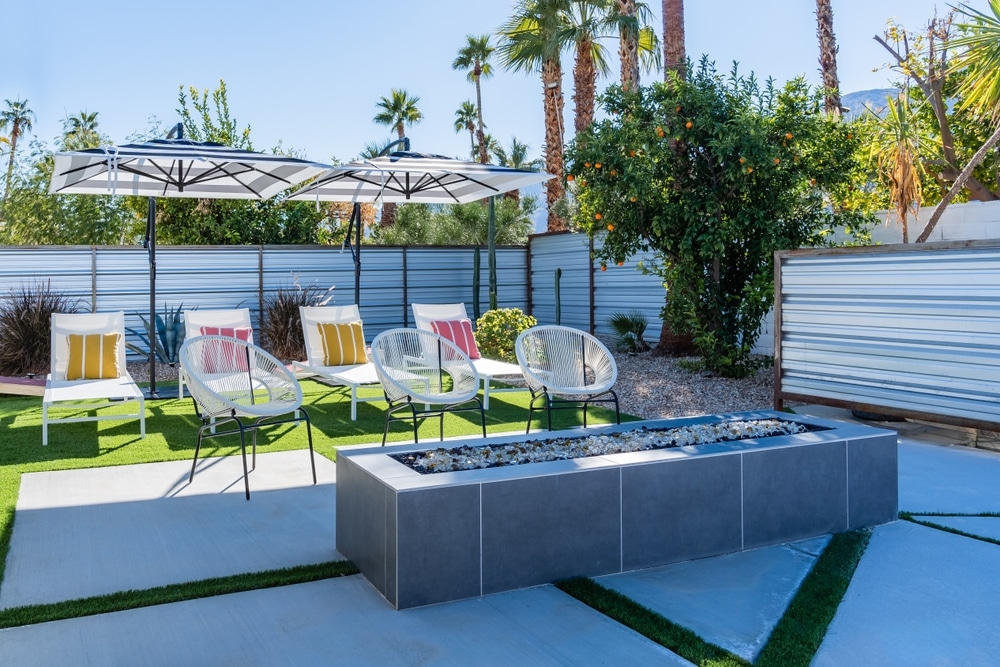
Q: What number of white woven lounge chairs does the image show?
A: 3